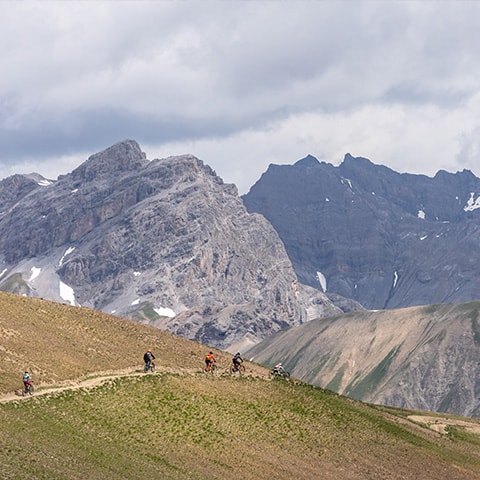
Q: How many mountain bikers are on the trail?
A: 5